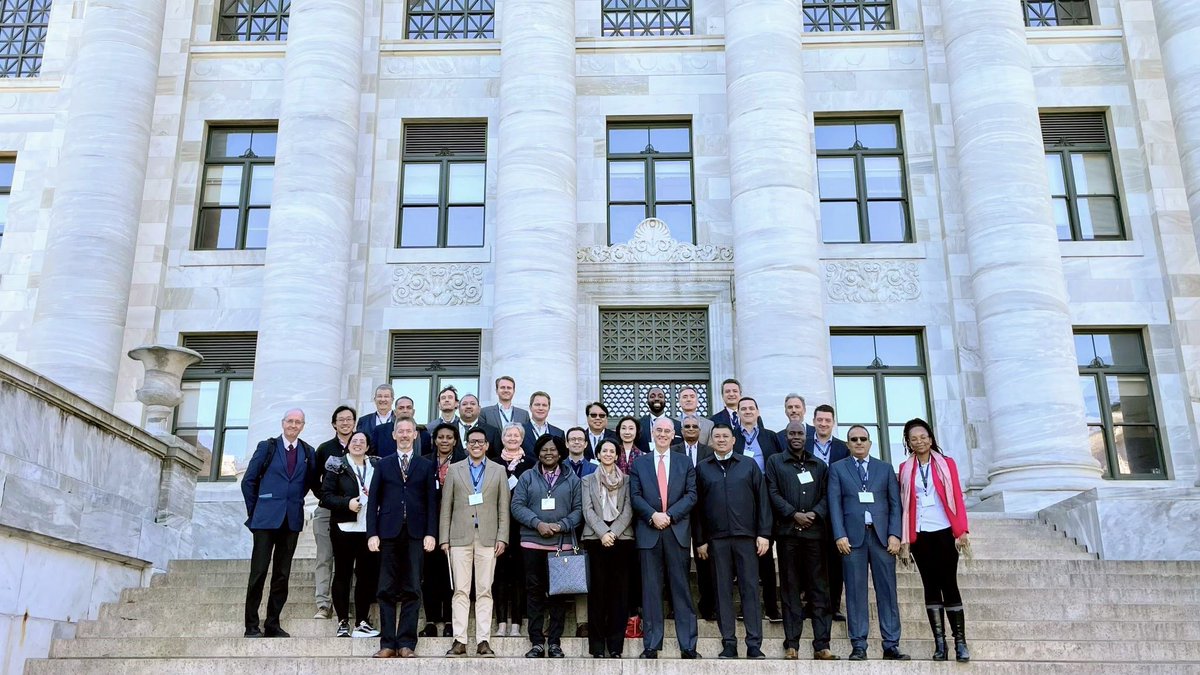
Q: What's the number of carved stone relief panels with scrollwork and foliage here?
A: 2